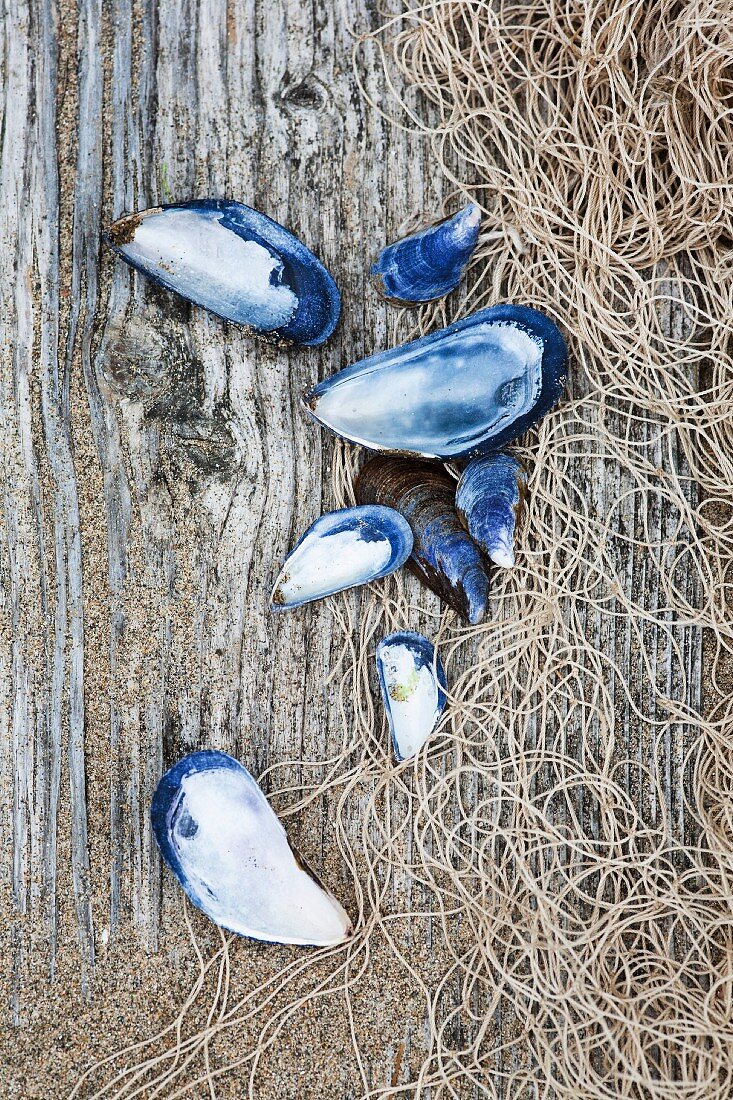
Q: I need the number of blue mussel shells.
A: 8